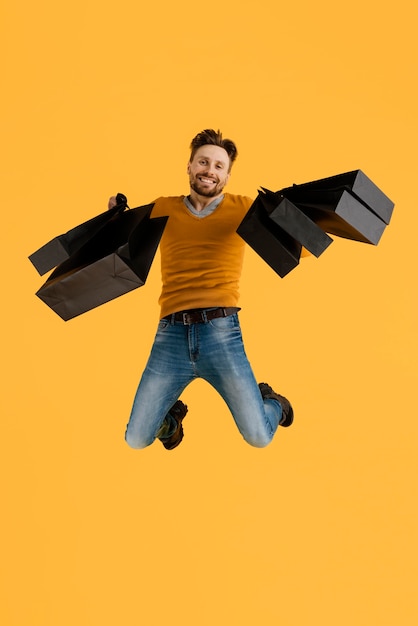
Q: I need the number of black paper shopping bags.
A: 6